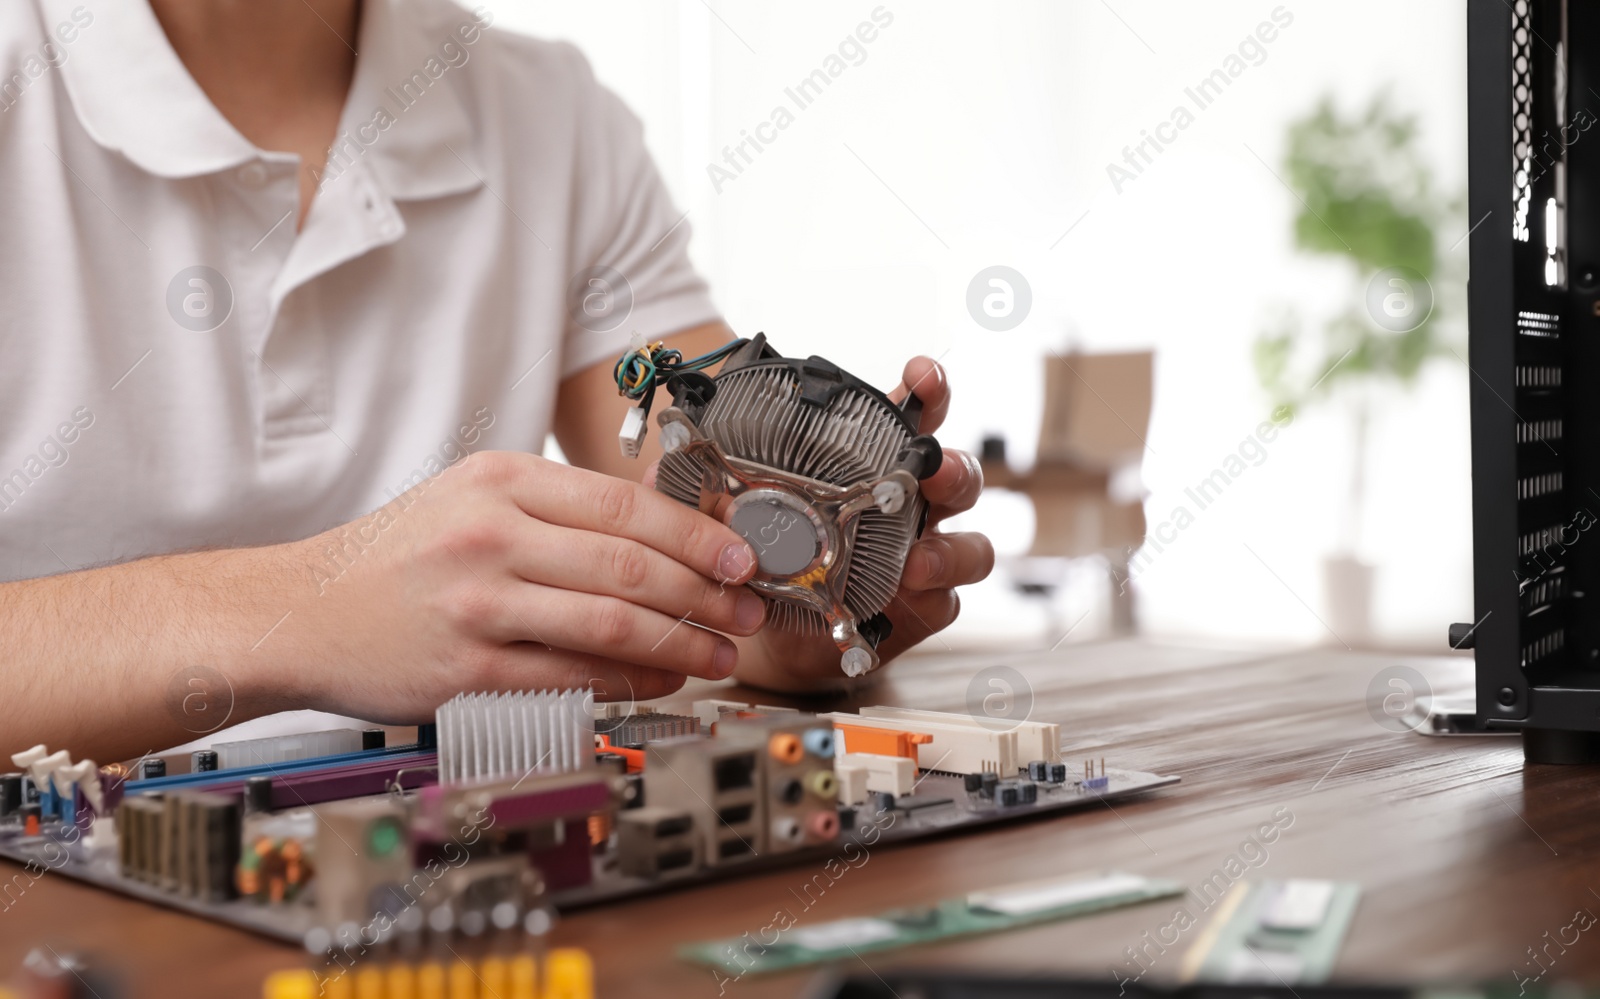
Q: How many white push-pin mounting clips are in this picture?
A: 3